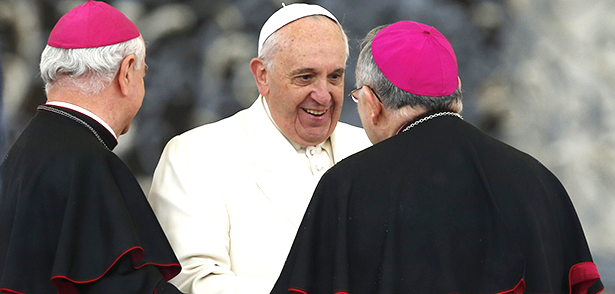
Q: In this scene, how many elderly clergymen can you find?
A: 3